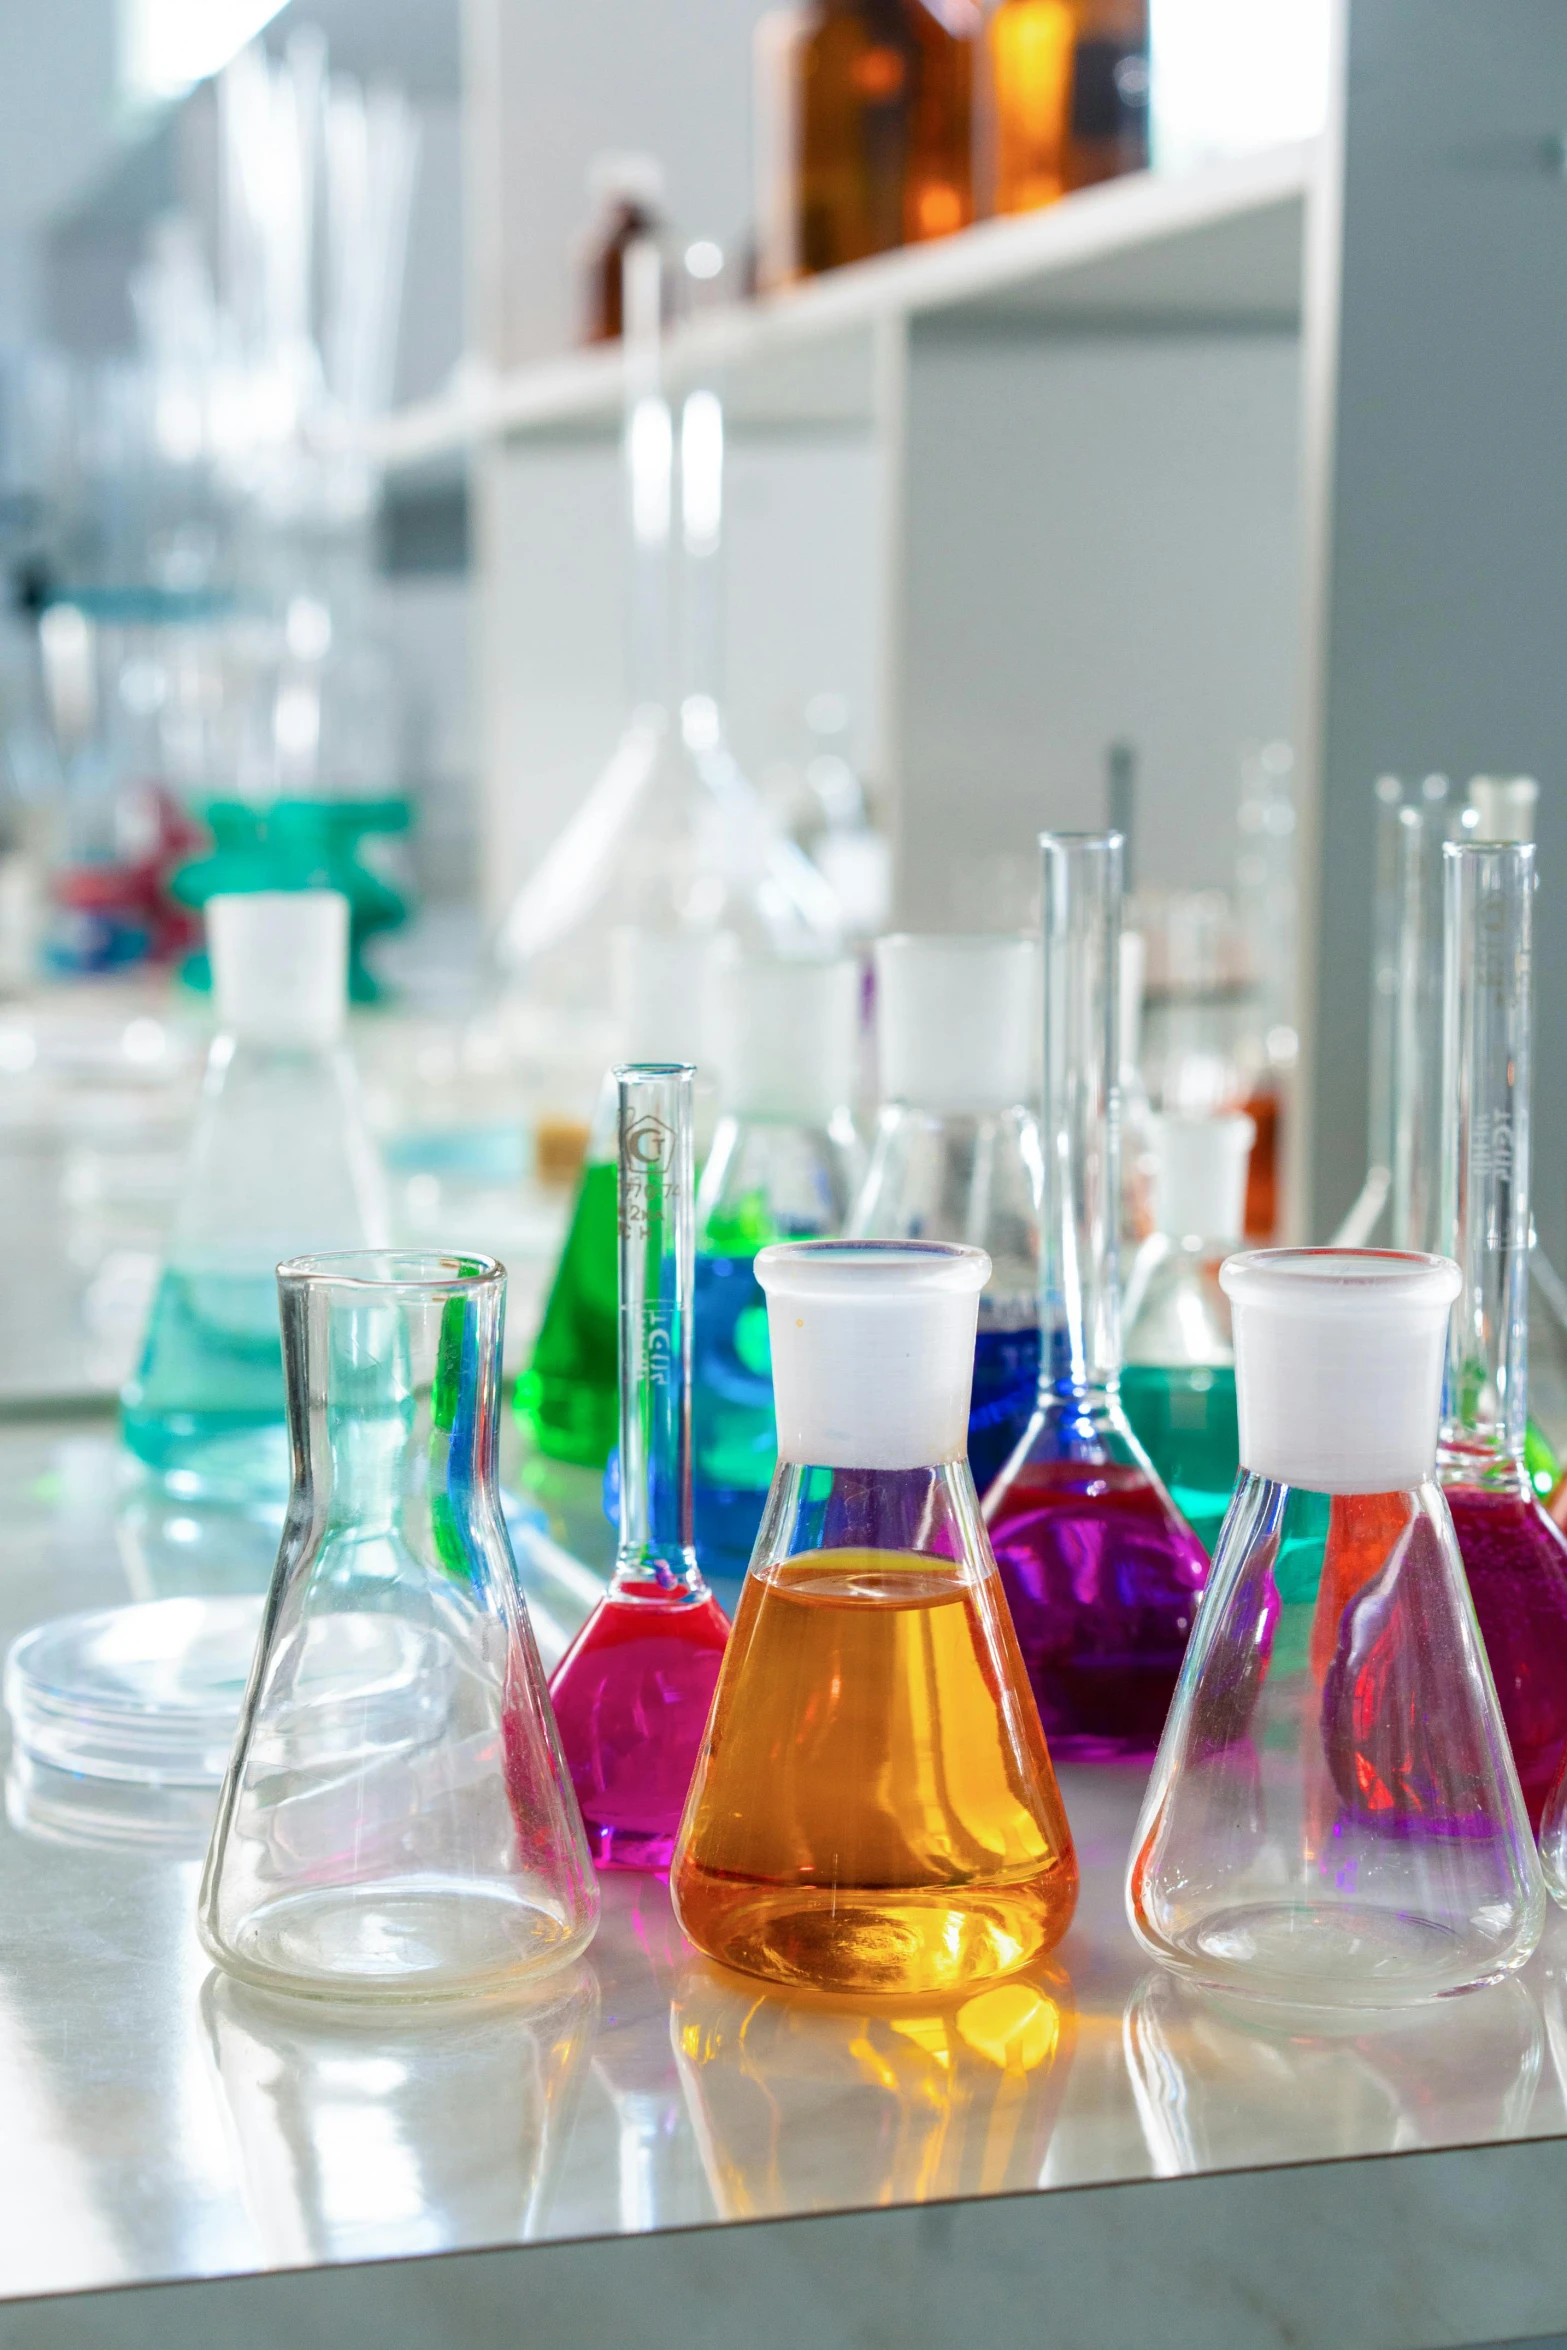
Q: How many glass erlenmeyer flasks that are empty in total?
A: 2